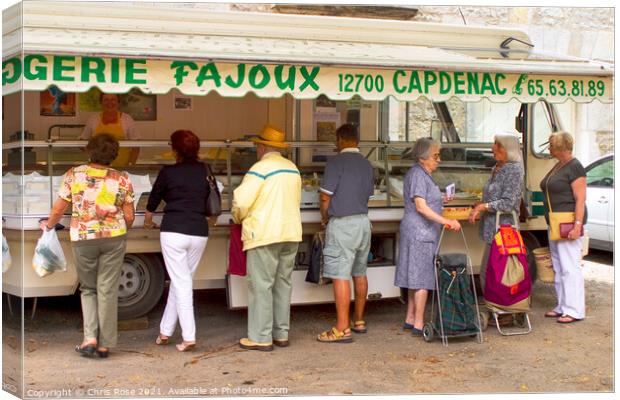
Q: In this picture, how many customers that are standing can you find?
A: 7